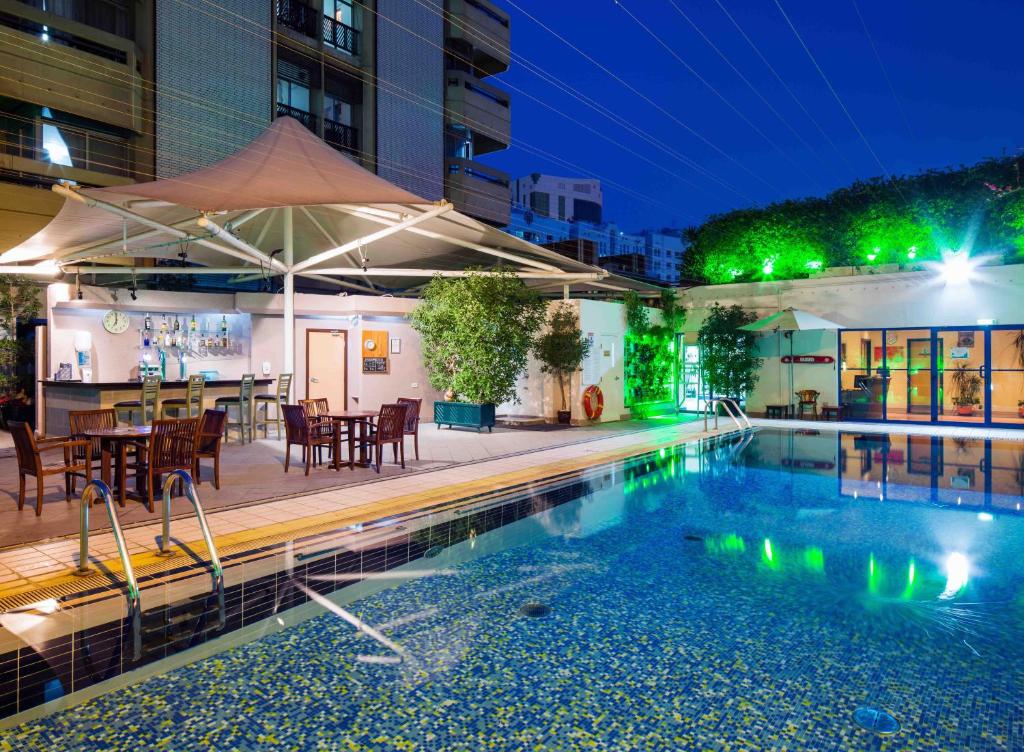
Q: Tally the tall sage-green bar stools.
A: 4